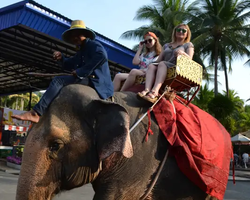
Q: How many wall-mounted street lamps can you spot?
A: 0